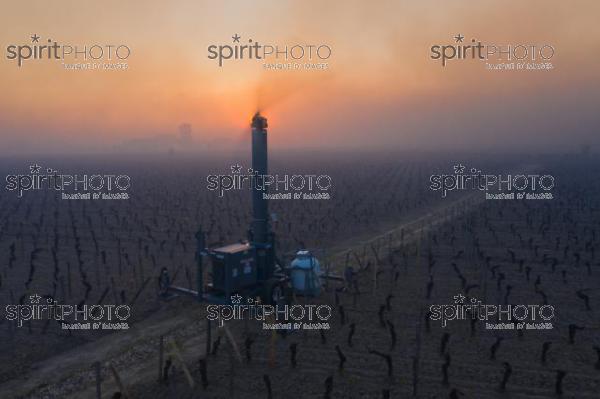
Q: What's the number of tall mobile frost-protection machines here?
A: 1